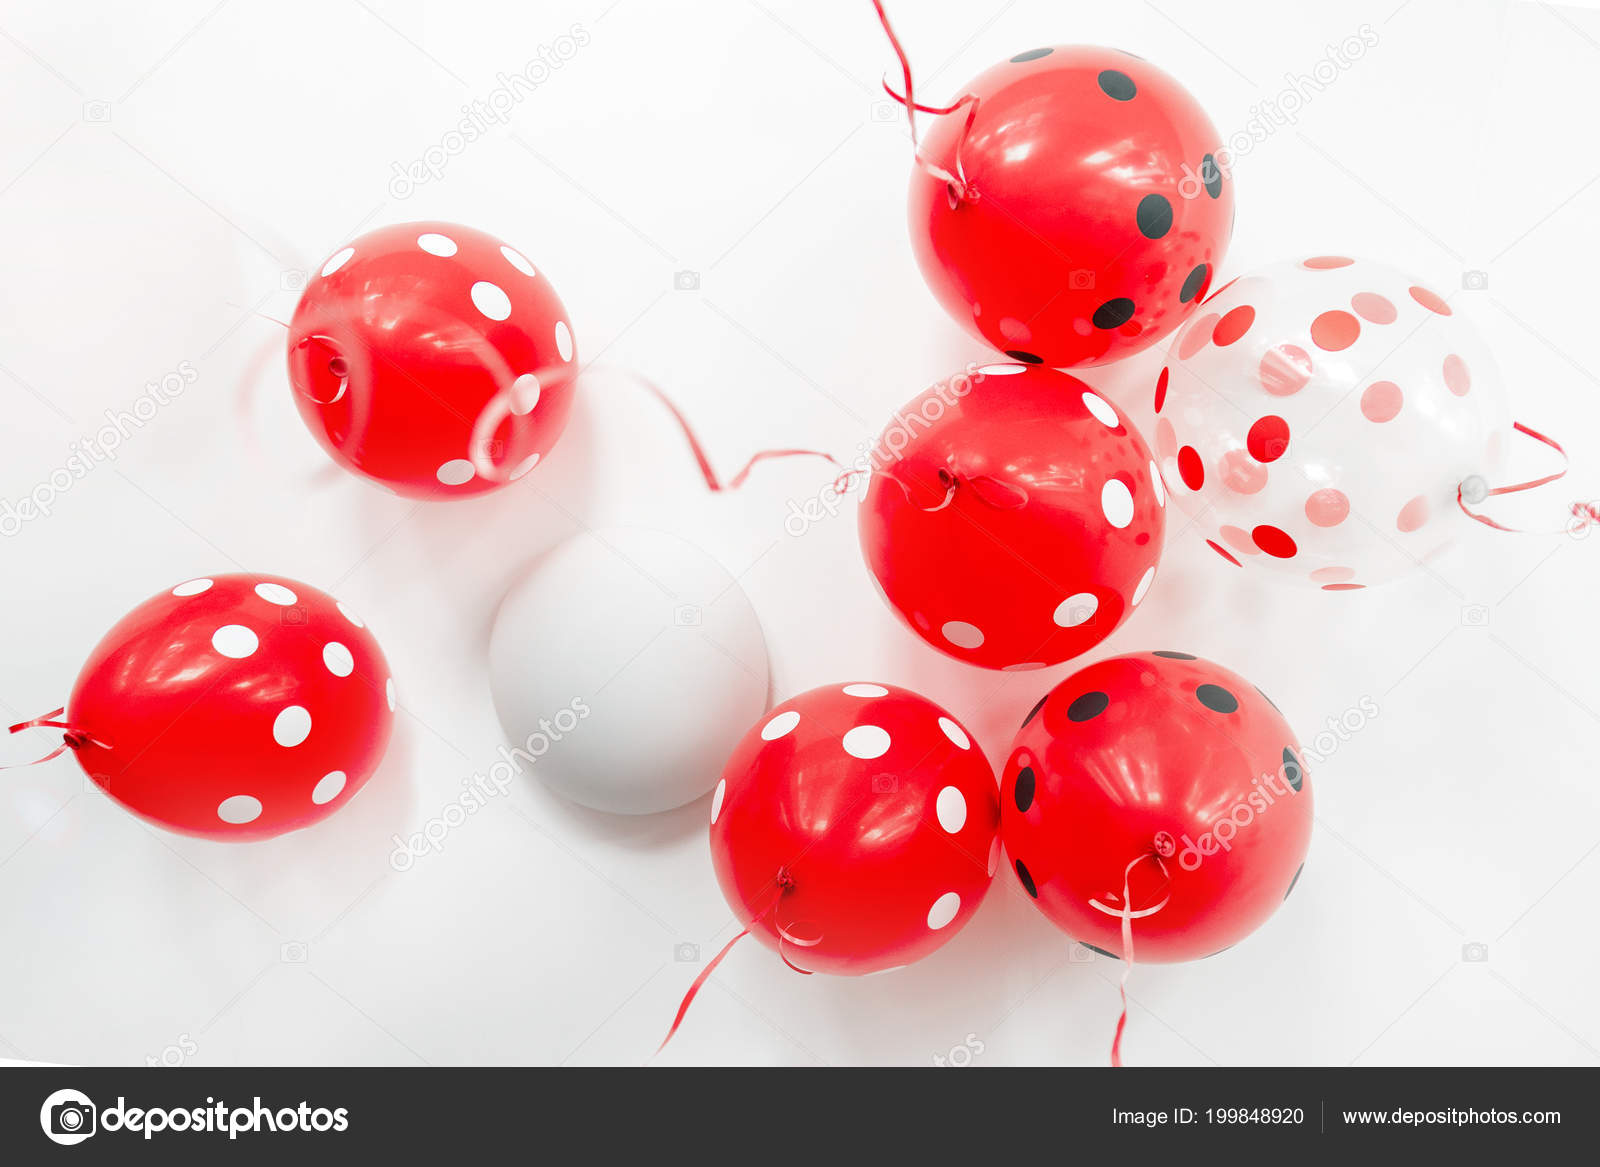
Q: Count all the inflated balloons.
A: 8